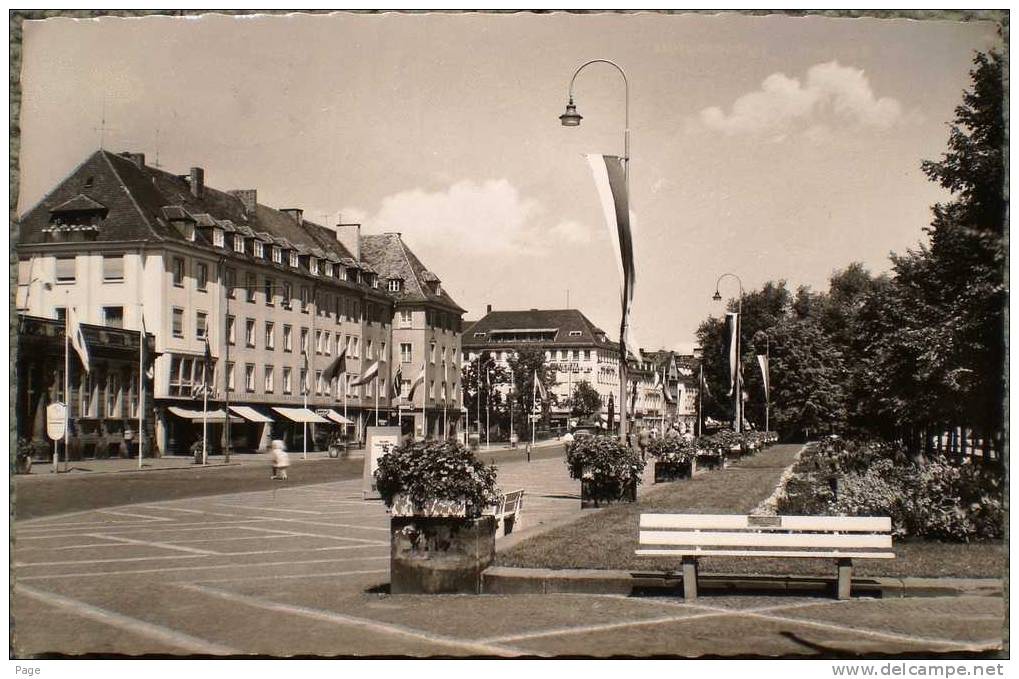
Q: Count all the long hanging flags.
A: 3